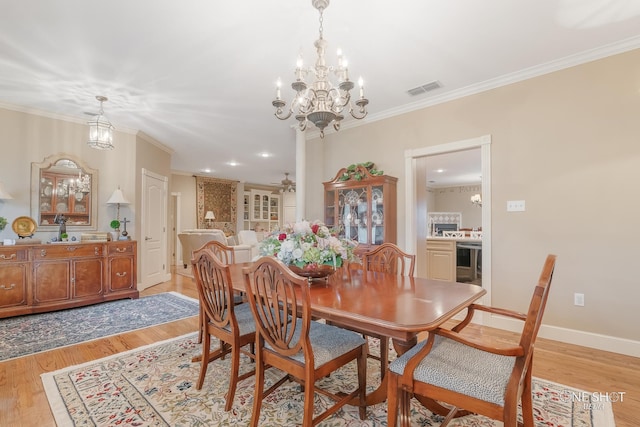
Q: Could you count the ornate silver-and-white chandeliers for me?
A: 1